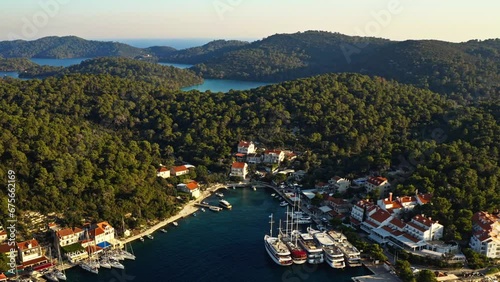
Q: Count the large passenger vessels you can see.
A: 5